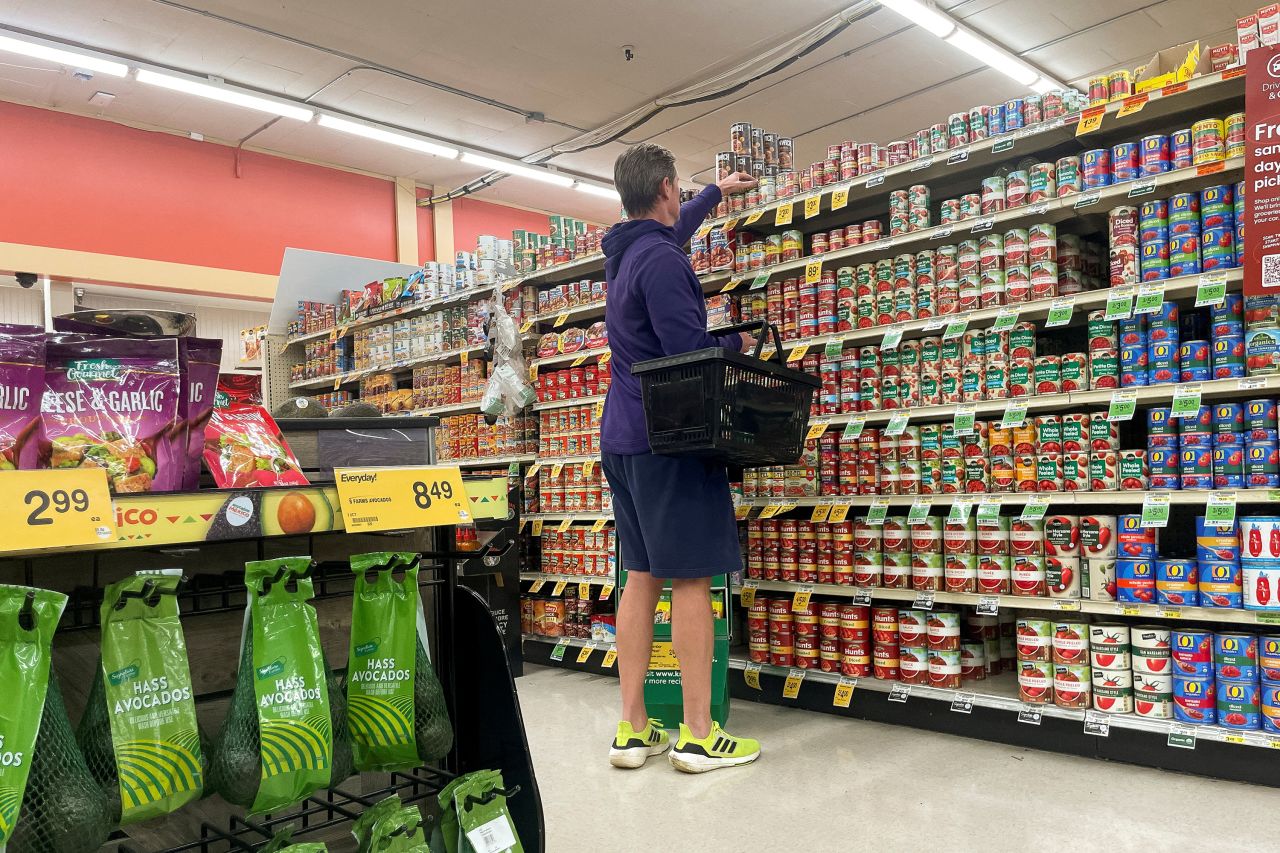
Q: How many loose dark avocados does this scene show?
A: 2